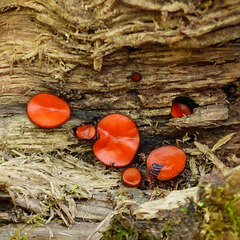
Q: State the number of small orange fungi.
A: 7